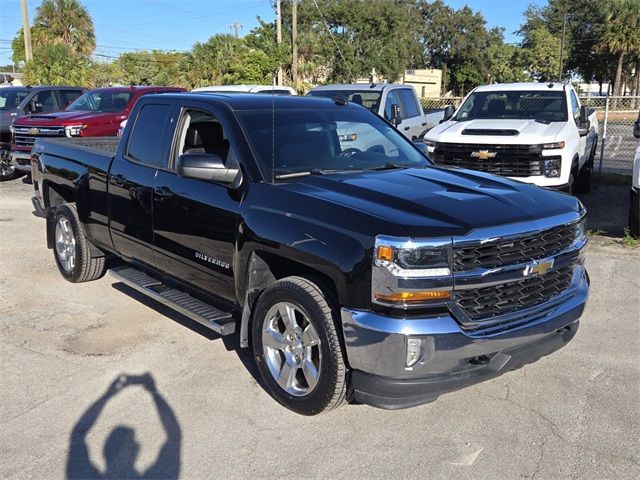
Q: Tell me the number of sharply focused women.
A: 0